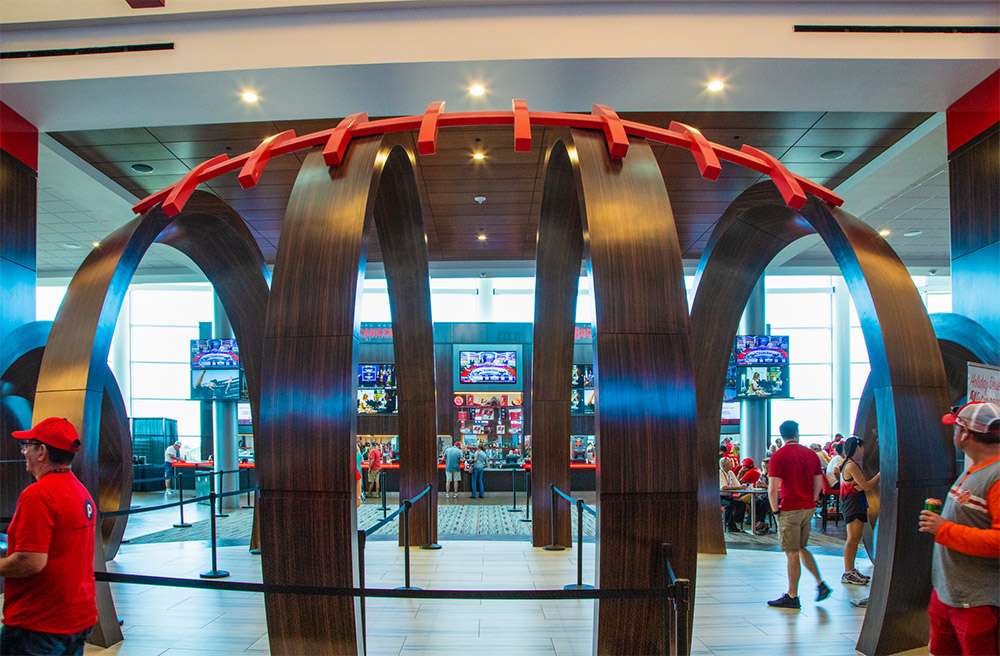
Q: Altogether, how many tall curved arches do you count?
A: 4